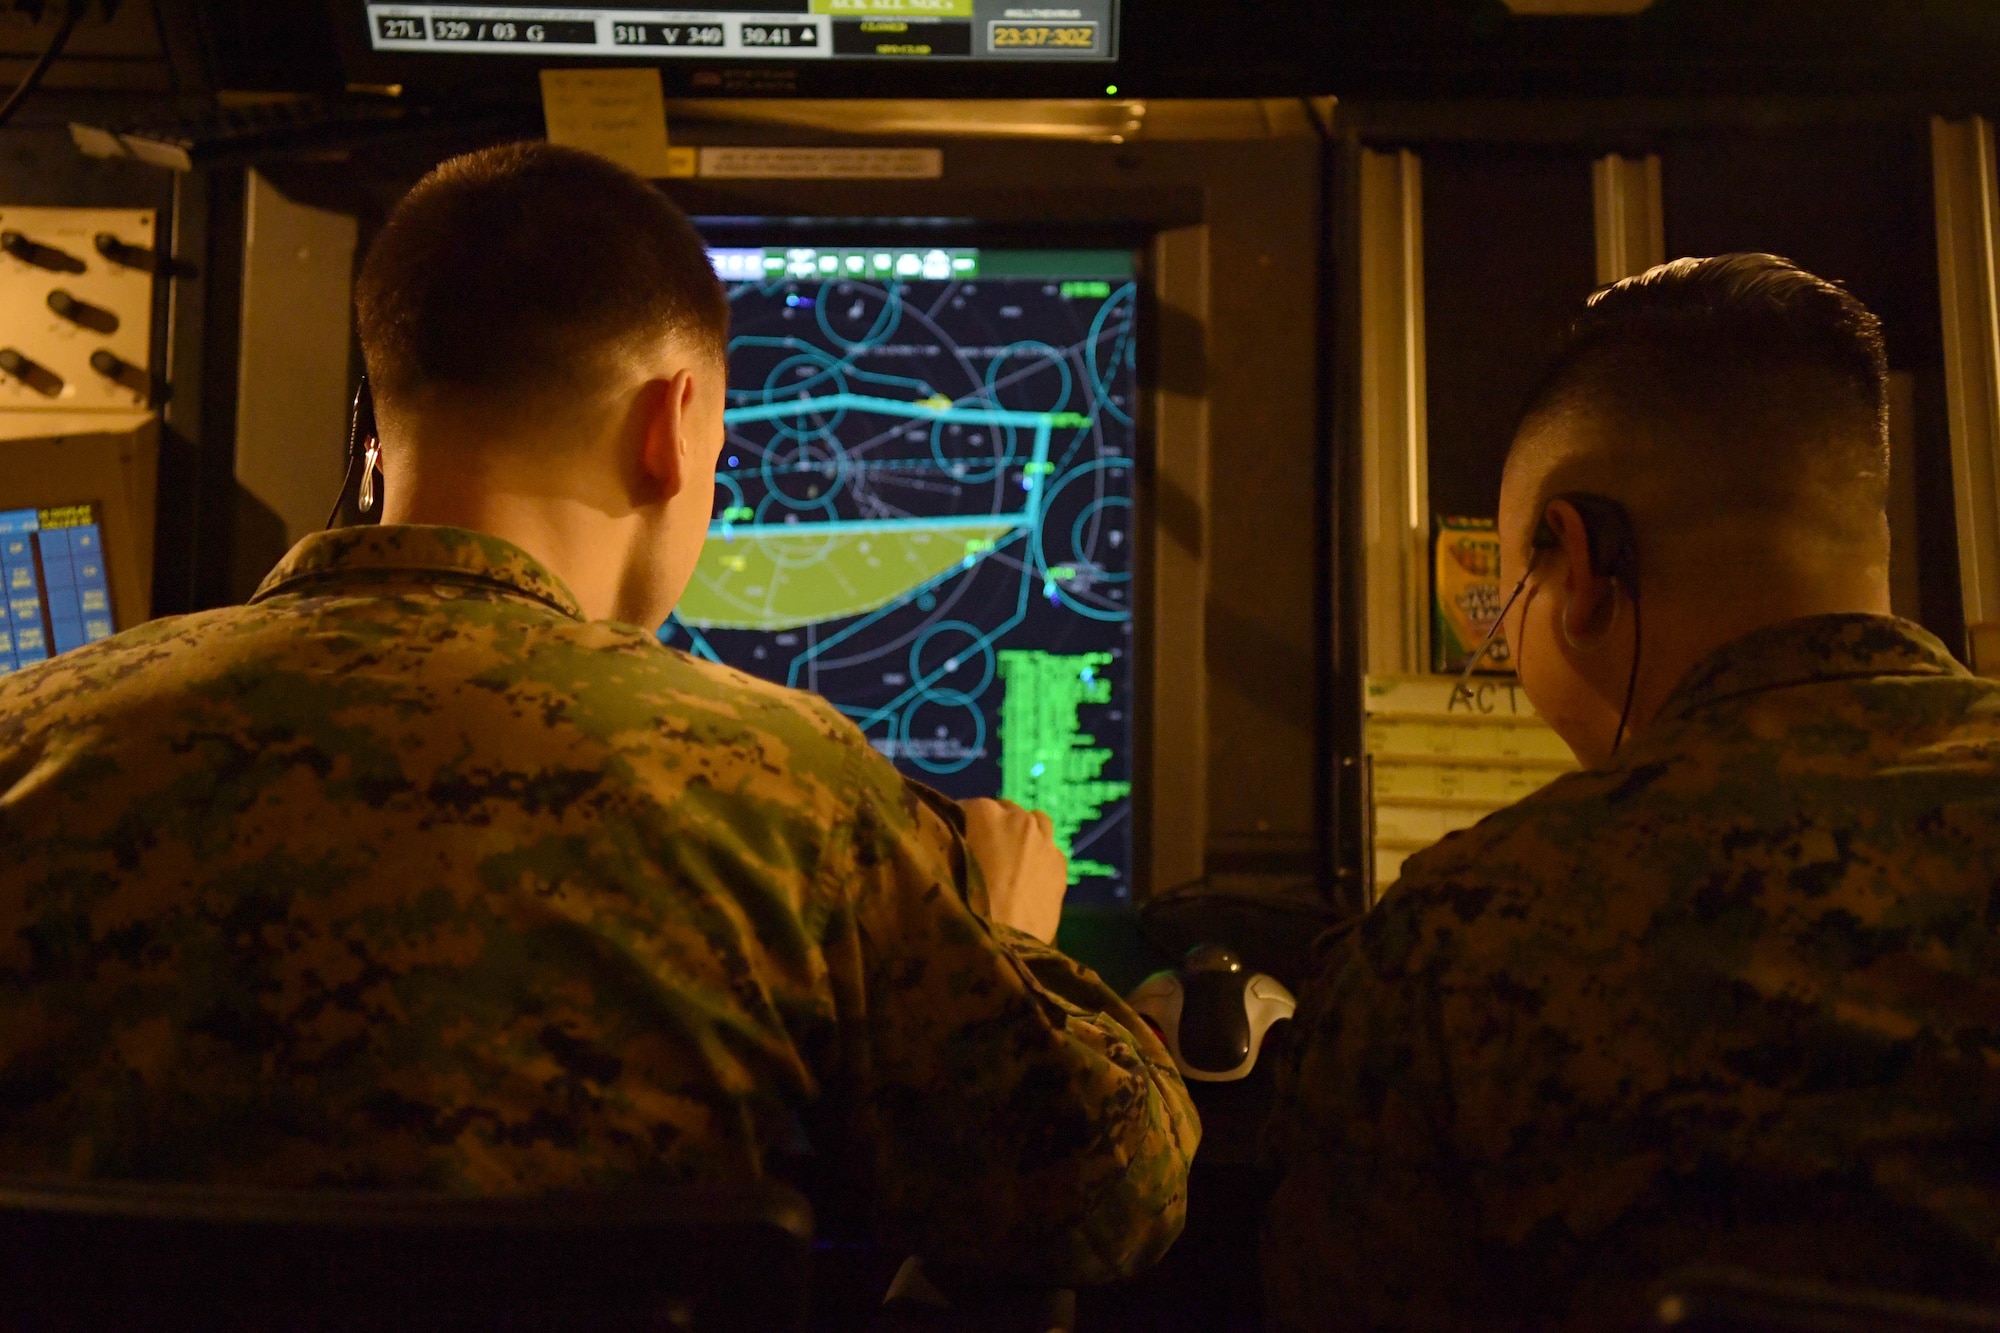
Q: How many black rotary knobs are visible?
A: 5